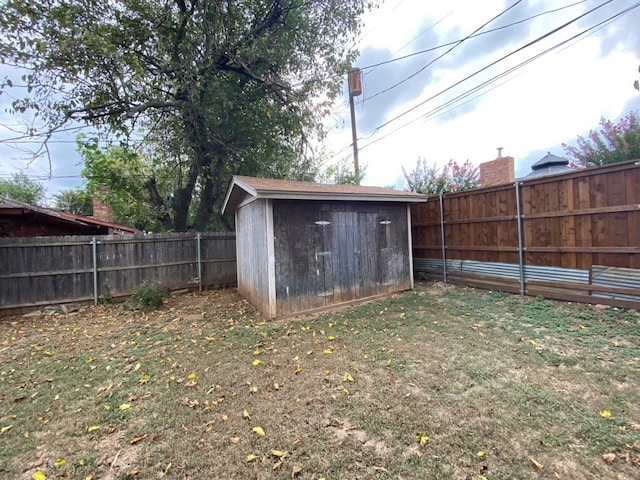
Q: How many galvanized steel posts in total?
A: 4